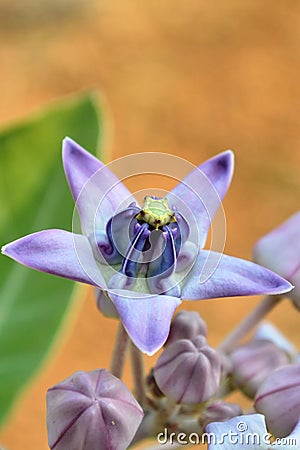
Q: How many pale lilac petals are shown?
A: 5